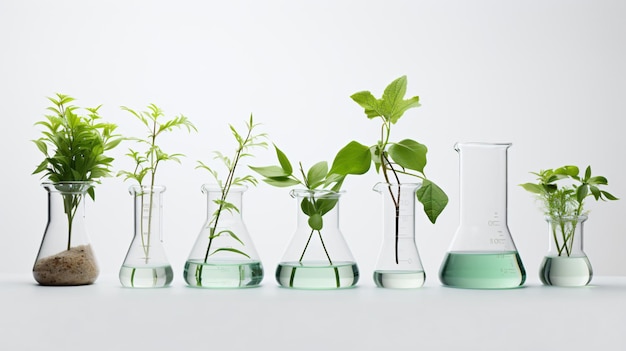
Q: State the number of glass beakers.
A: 7